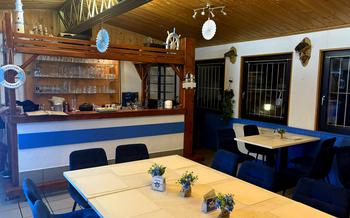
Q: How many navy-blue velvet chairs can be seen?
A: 11